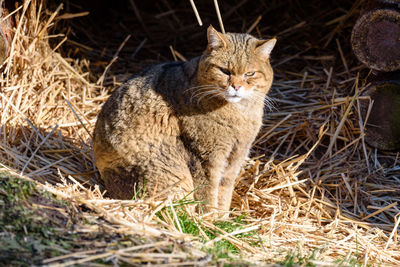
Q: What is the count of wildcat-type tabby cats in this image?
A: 1